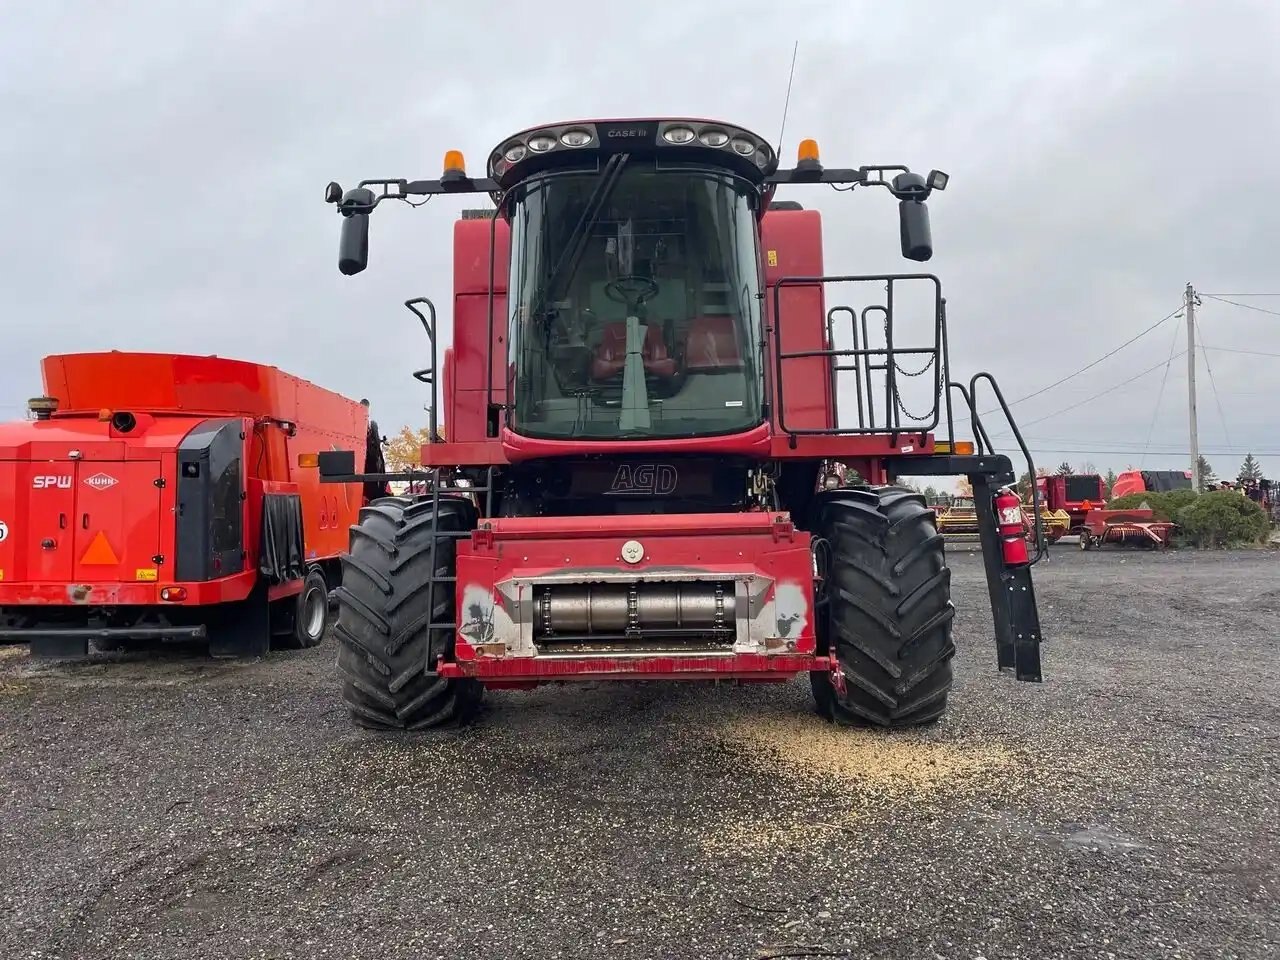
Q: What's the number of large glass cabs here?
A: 1